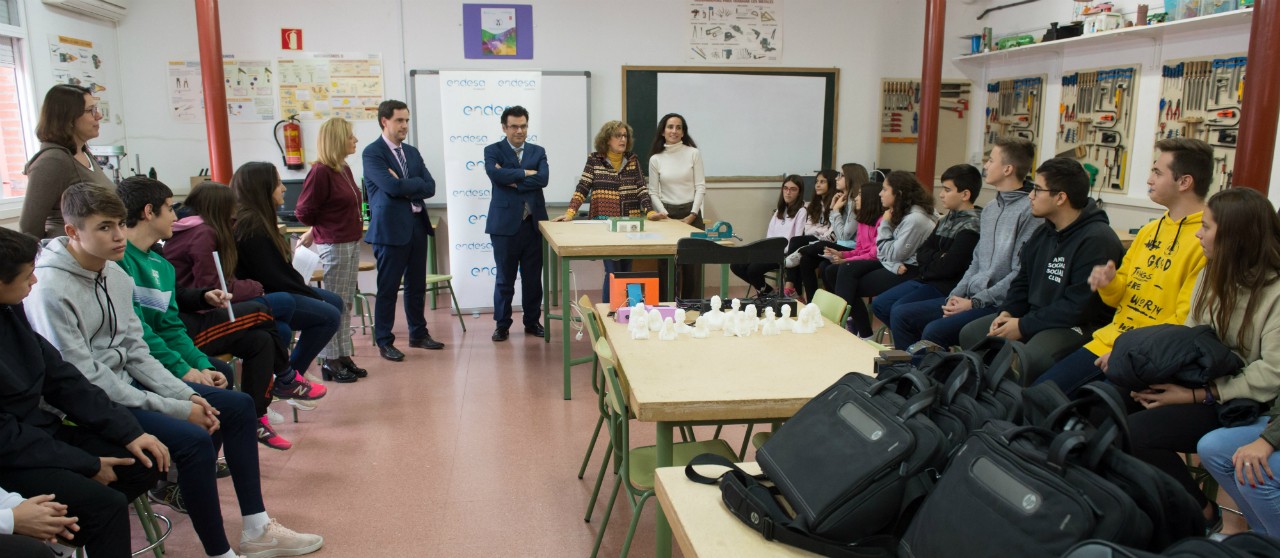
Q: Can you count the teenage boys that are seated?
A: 7